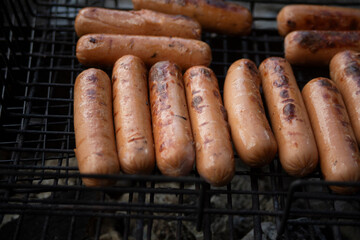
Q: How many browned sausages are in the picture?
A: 13